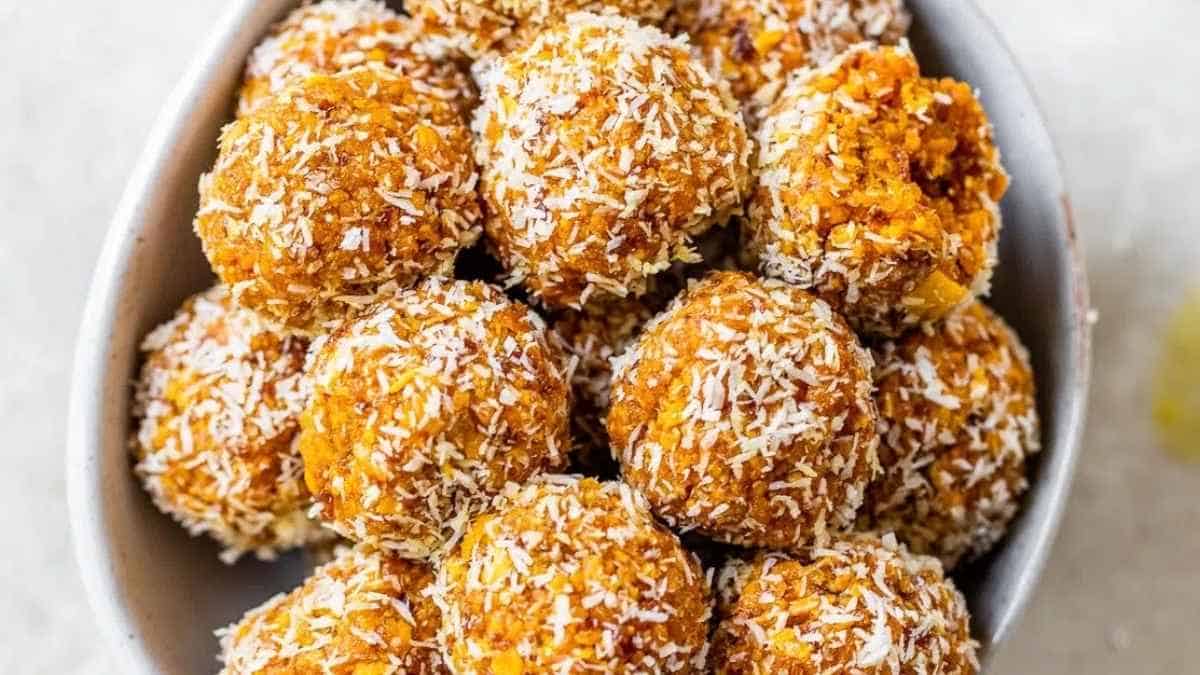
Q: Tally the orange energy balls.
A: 14